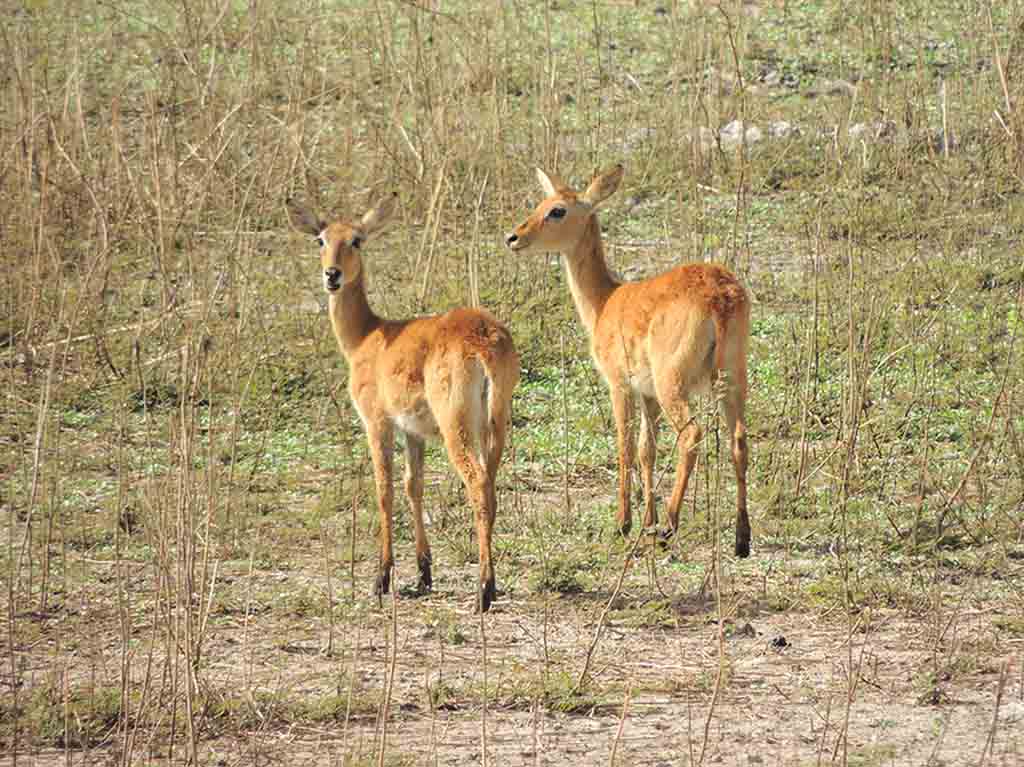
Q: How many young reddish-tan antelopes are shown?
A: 2